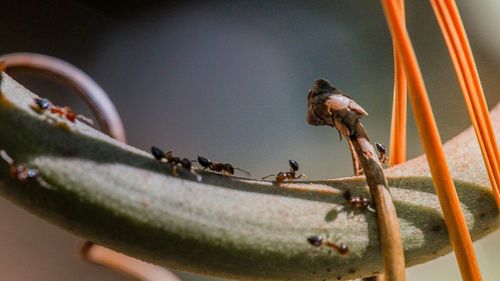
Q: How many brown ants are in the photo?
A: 8